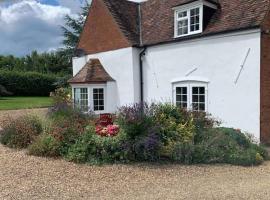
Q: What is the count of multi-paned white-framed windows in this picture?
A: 3